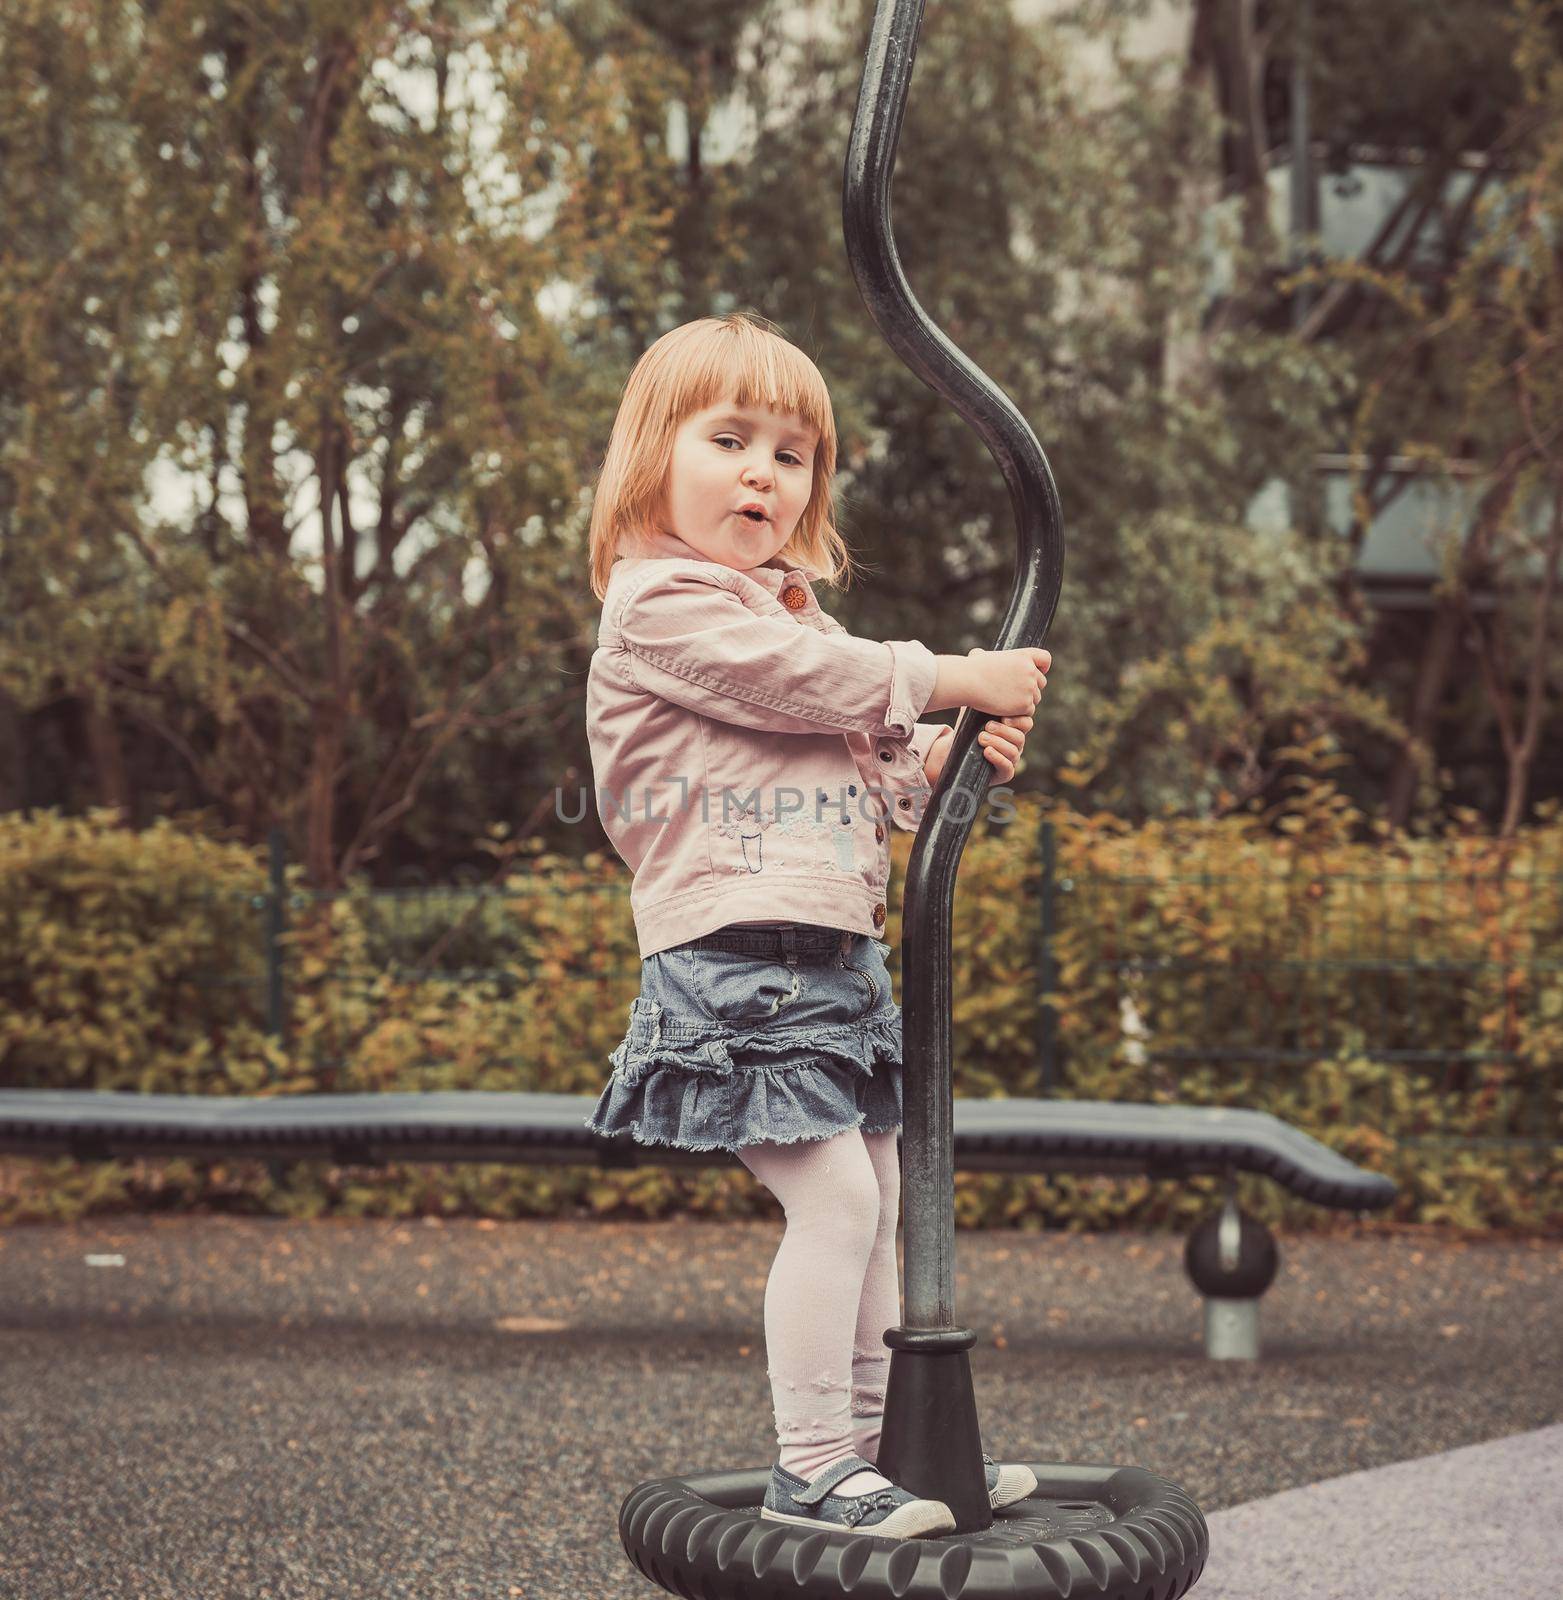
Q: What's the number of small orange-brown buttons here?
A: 3